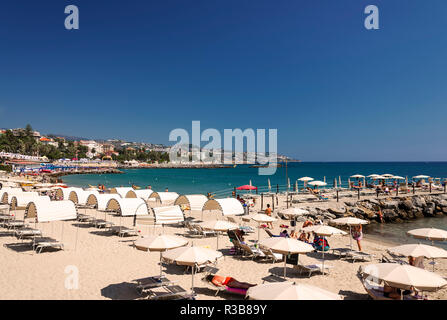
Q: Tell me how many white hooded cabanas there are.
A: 14